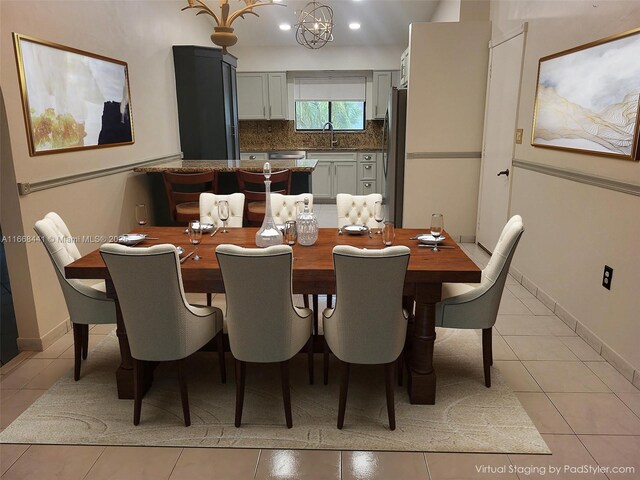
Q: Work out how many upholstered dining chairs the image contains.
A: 8